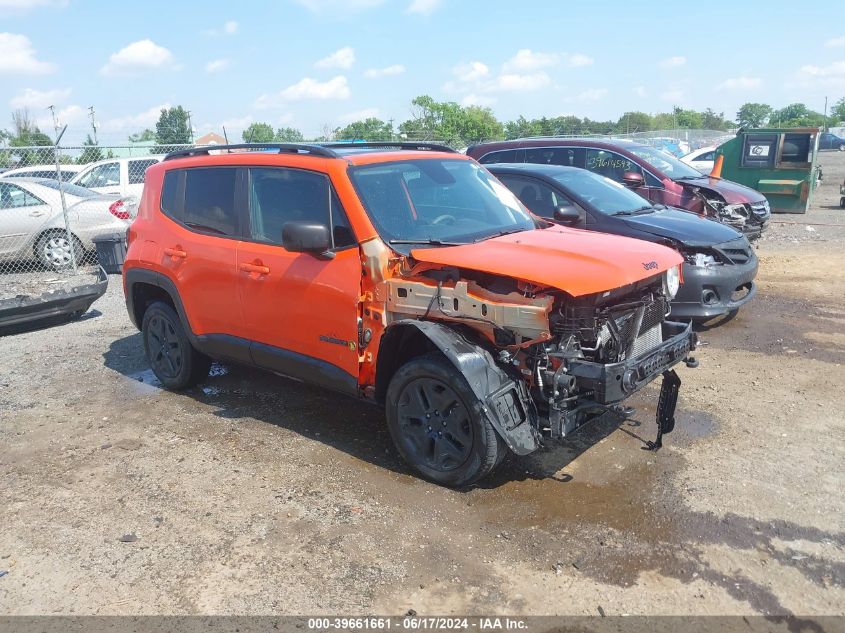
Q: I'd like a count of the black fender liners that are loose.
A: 1